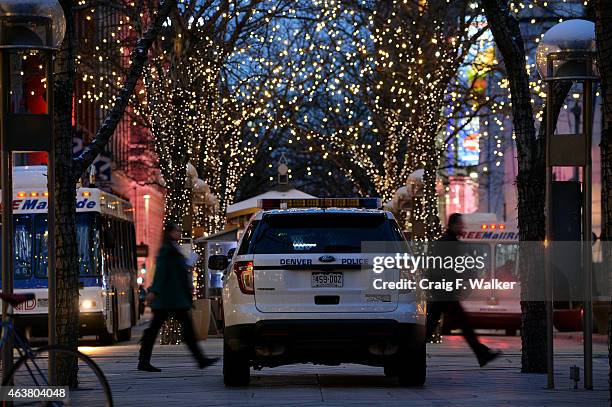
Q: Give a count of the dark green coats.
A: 1